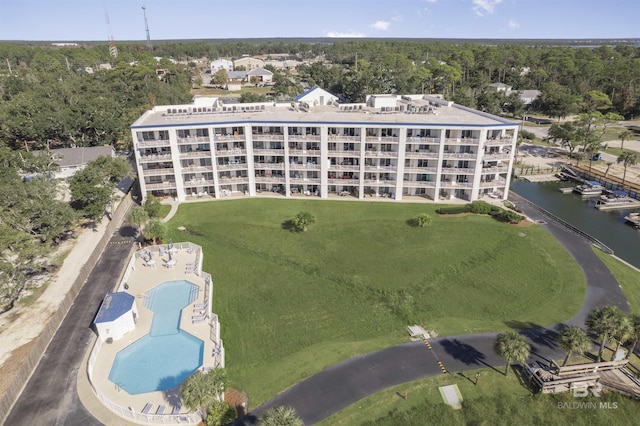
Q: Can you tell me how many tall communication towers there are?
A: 2